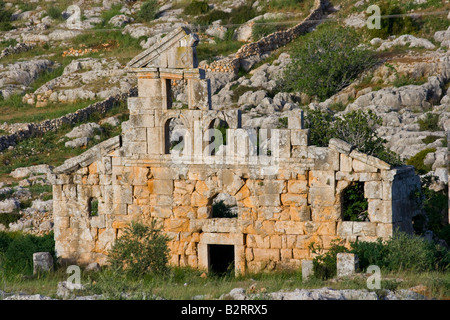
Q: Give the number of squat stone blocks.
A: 3